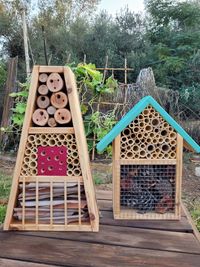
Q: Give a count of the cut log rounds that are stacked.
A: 9